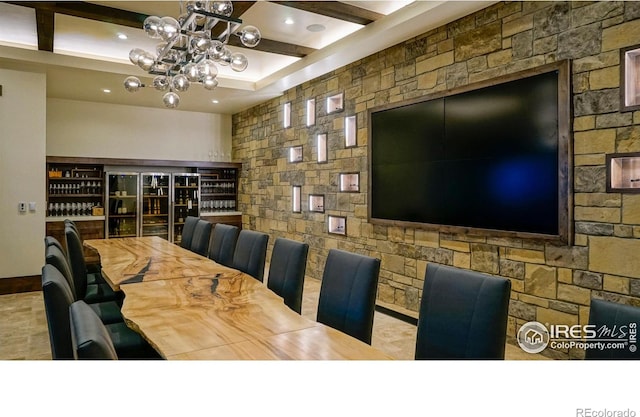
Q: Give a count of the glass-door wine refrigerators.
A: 3